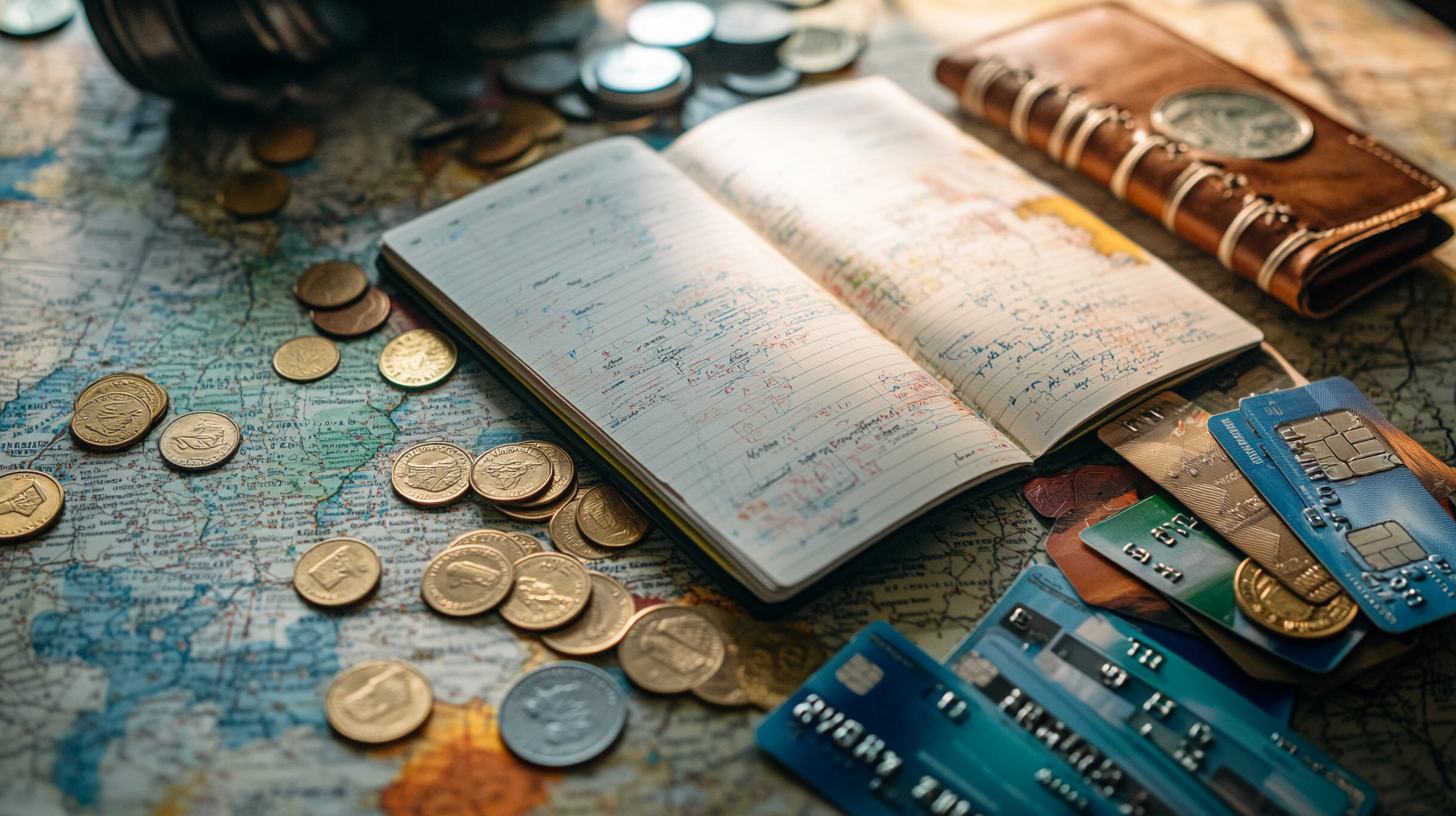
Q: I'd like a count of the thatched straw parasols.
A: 0